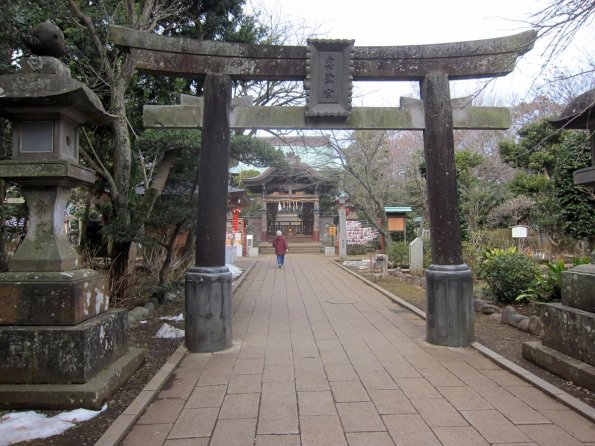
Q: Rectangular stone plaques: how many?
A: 1